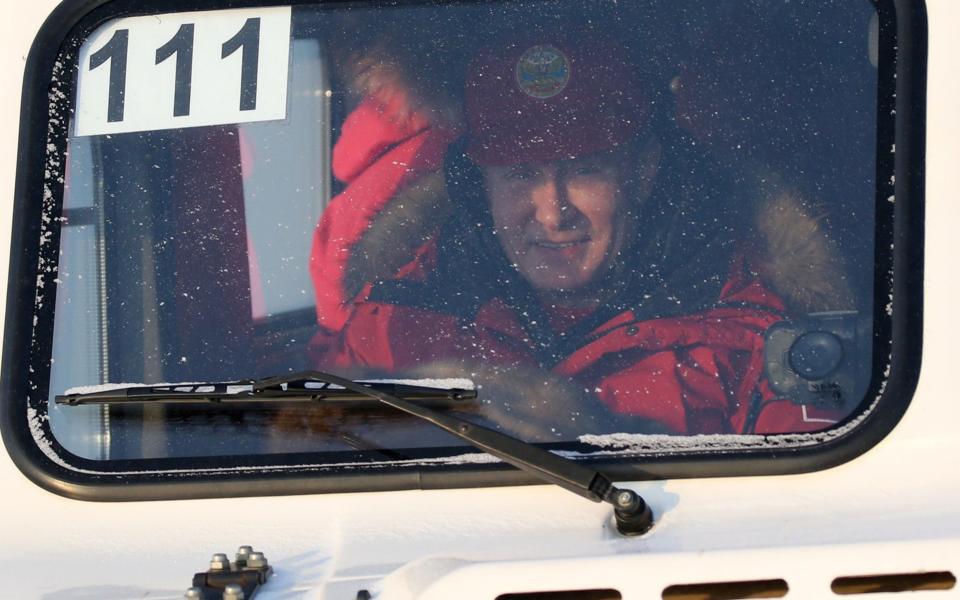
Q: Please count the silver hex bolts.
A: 5